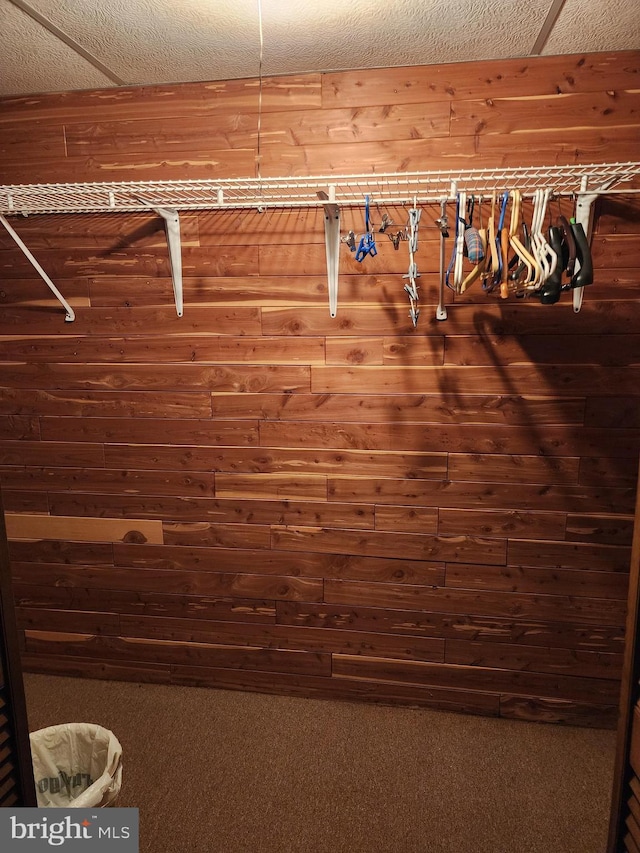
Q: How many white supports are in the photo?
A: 5